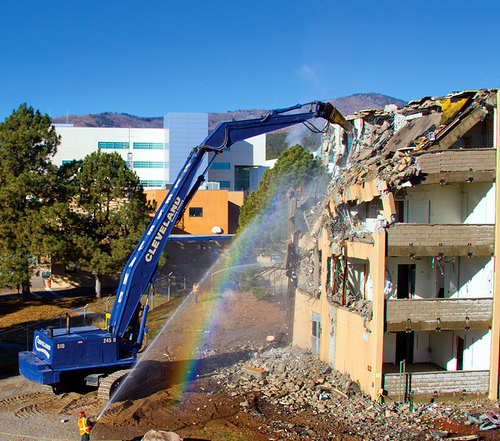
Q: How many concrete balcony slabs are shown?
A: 4